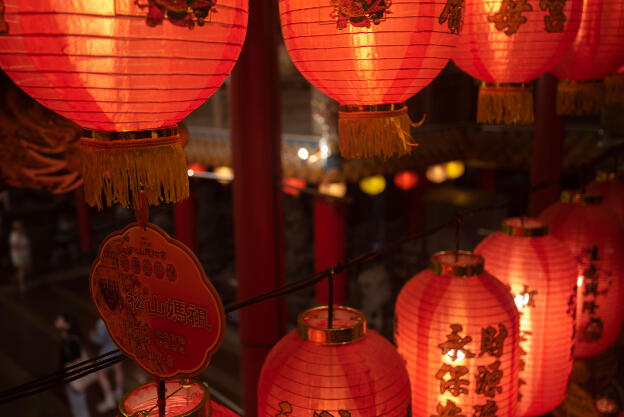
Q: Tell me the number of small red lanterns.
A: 3